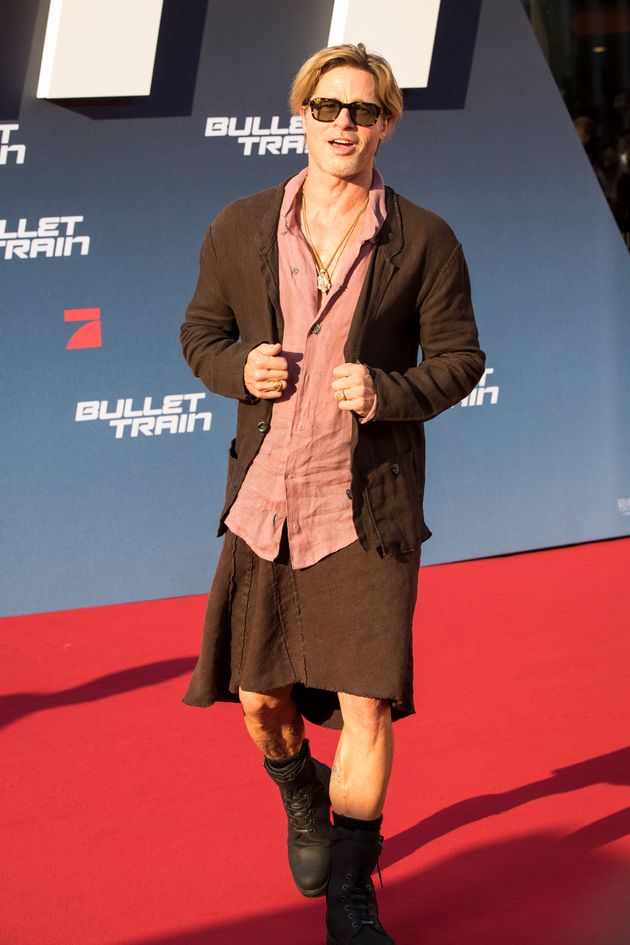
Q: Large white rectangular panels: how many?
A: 2